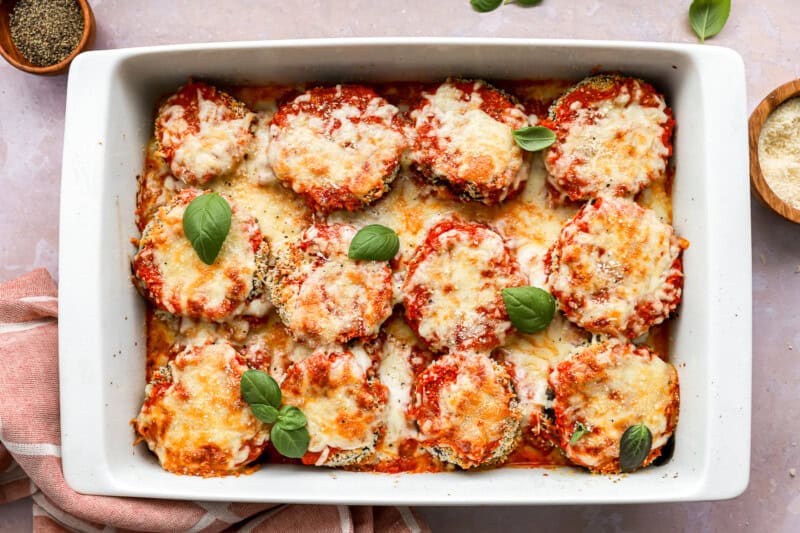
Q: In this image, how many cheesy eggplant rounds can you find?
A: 12